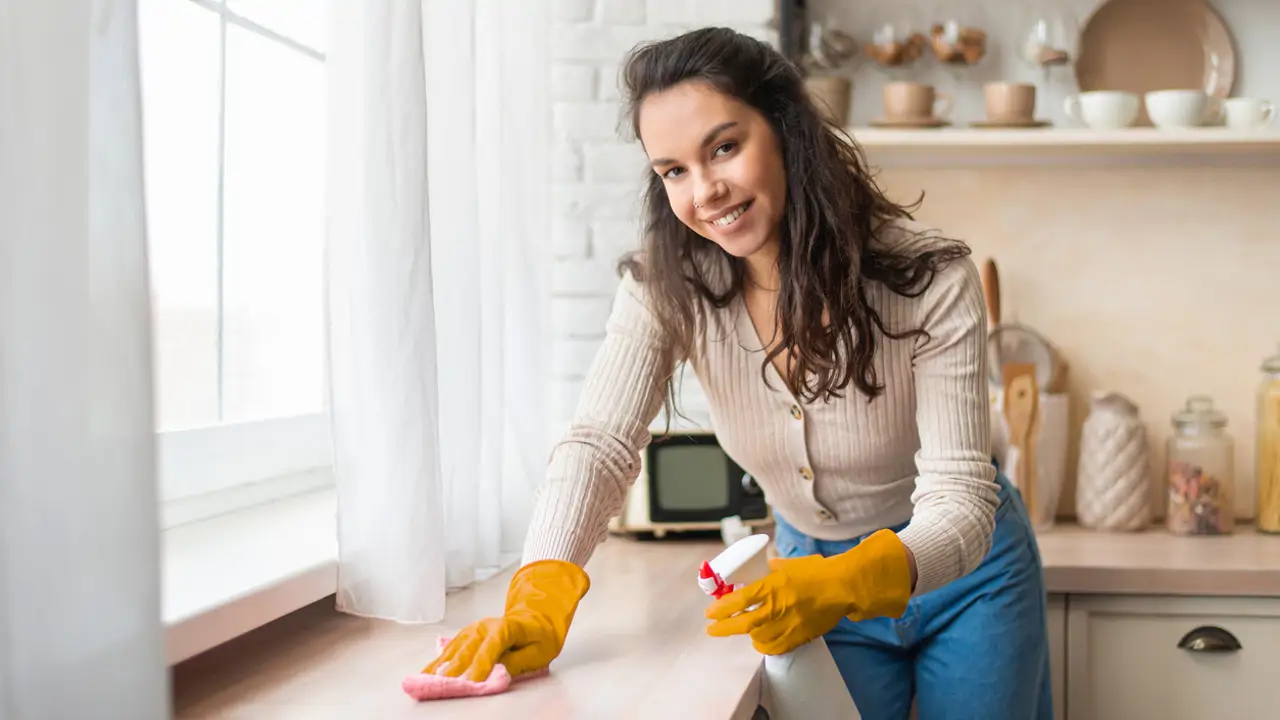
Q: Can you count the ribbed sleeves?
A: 2